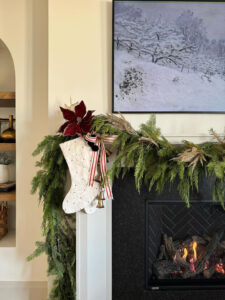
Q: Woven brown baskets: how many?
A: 1